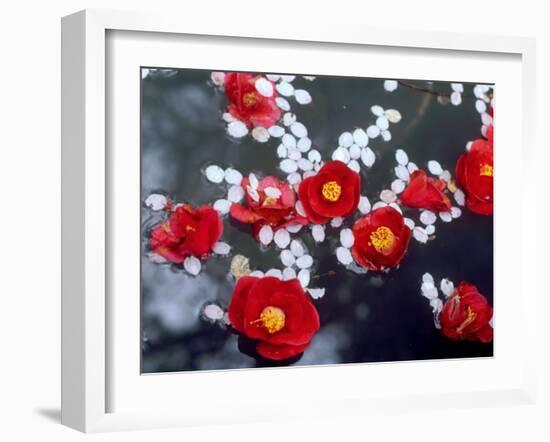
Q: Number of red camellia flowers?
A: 9